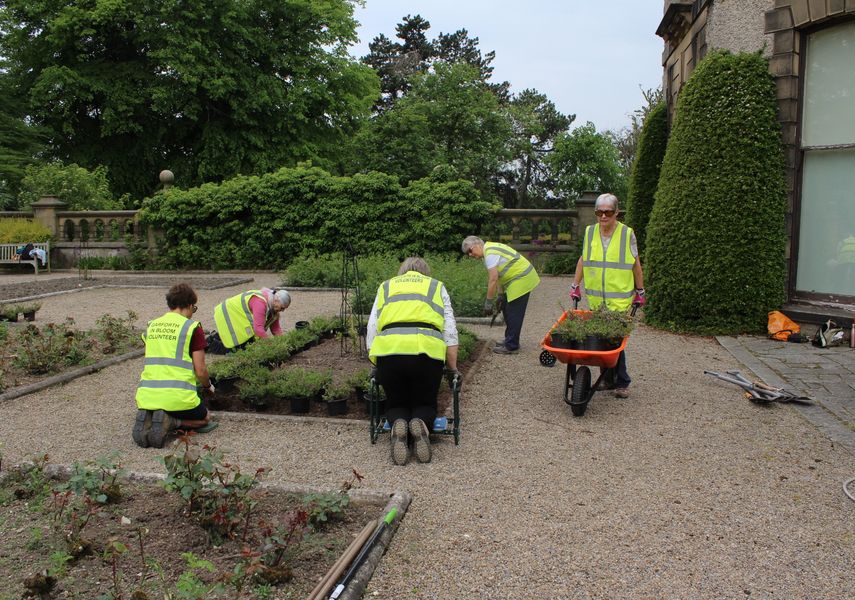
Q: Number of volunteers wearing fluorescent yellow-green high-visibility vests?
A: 5